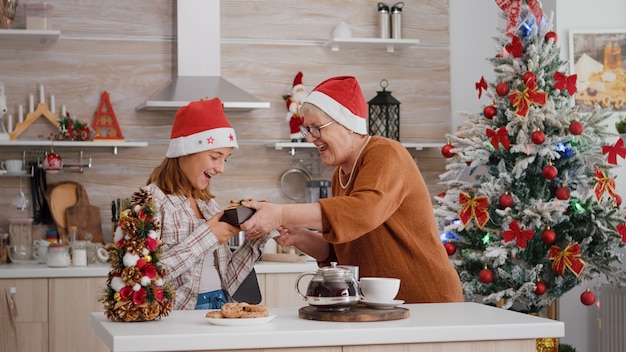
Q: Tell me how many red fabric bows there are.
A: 12